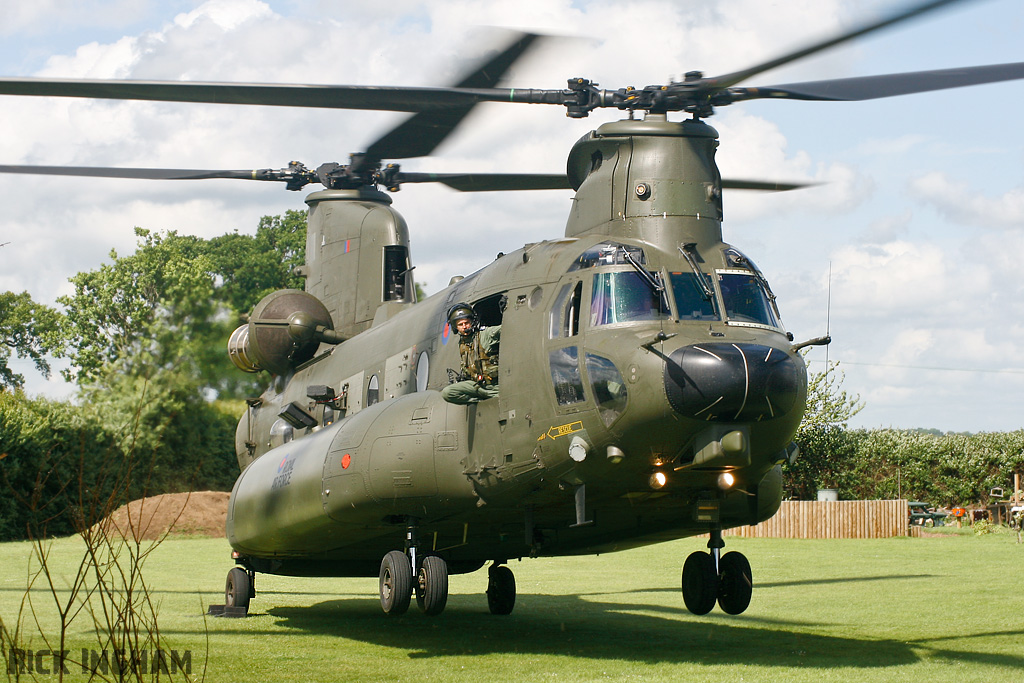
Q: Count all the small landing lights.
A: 2